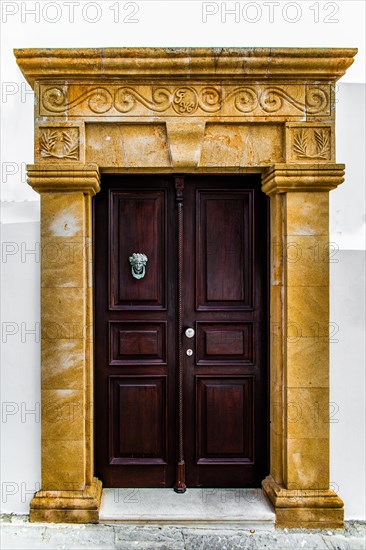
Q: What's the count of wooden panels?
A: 6